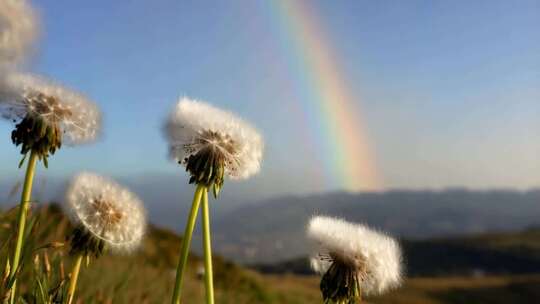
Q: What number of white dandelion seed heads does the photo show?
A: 5